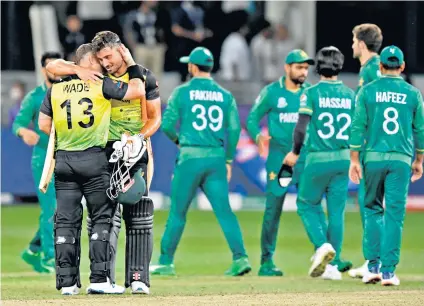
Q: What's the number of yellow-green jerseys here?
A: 2